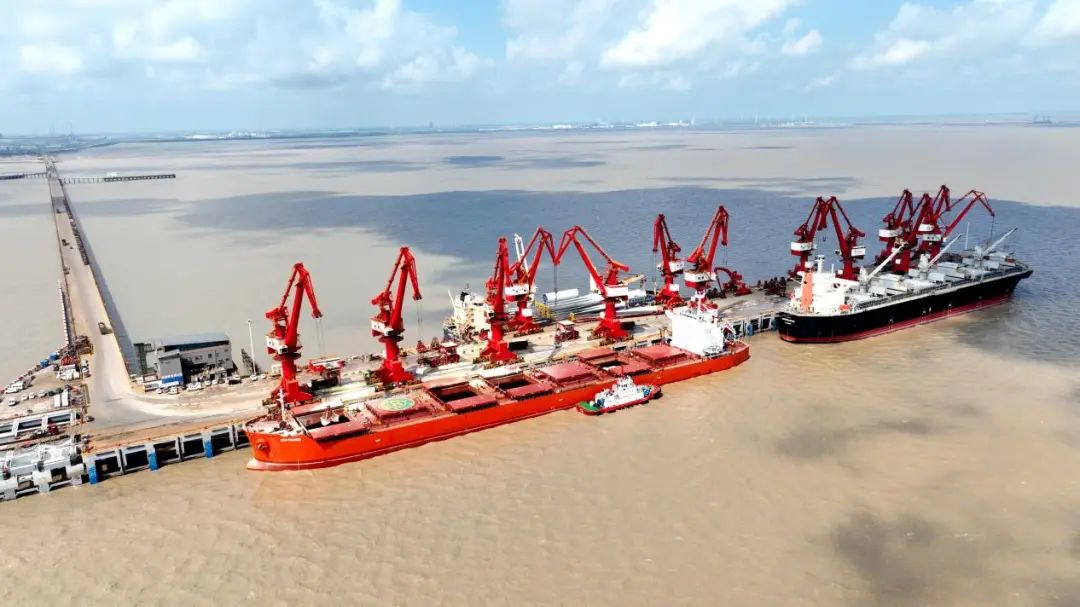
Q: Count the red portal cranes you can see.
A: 13